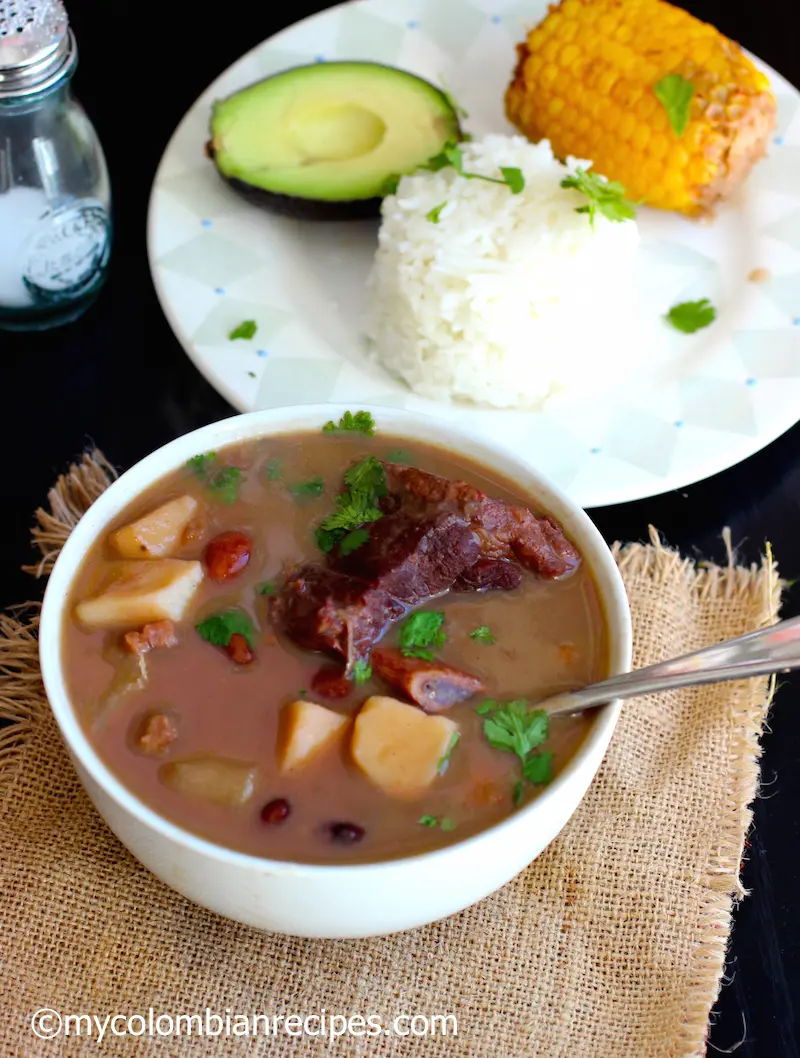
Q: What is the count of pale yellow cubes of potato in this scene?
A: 4